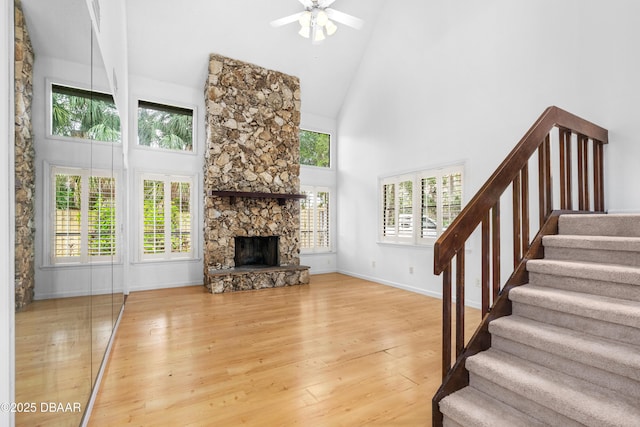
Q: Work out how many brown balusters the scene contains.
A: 14